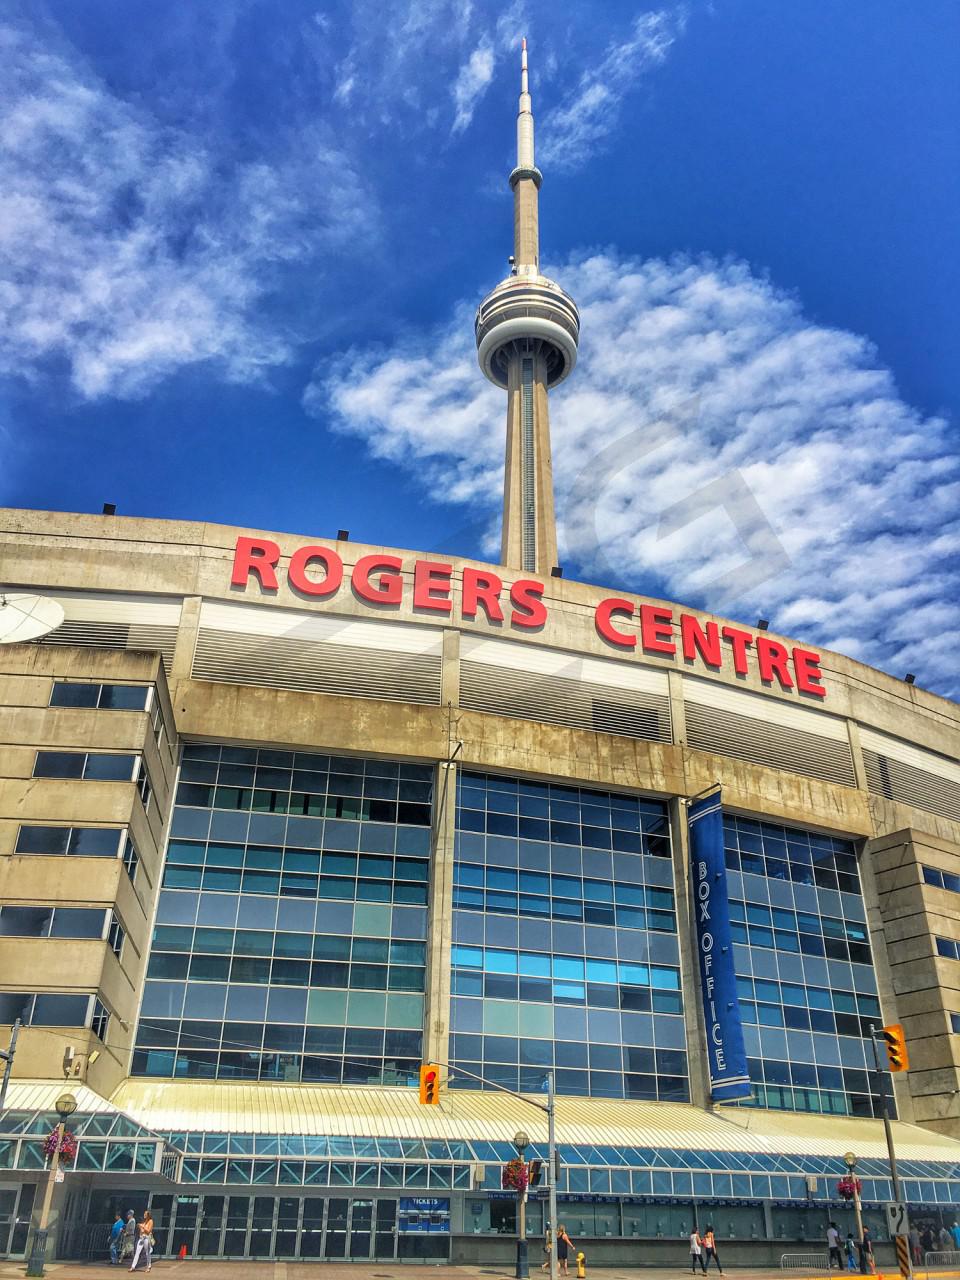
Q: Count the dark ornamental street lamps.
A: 3